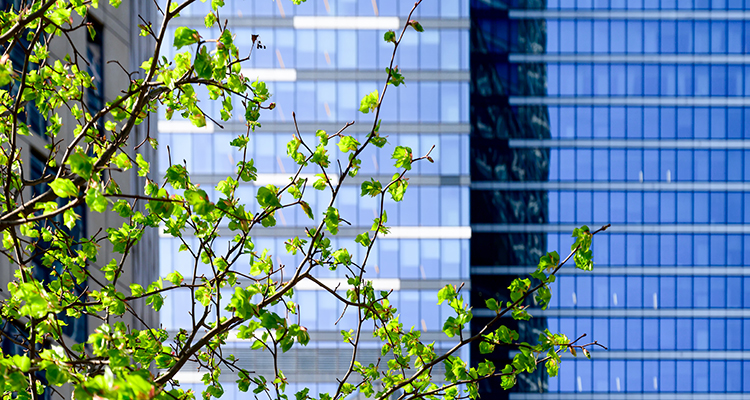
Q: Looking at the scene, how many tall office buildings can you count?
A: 3